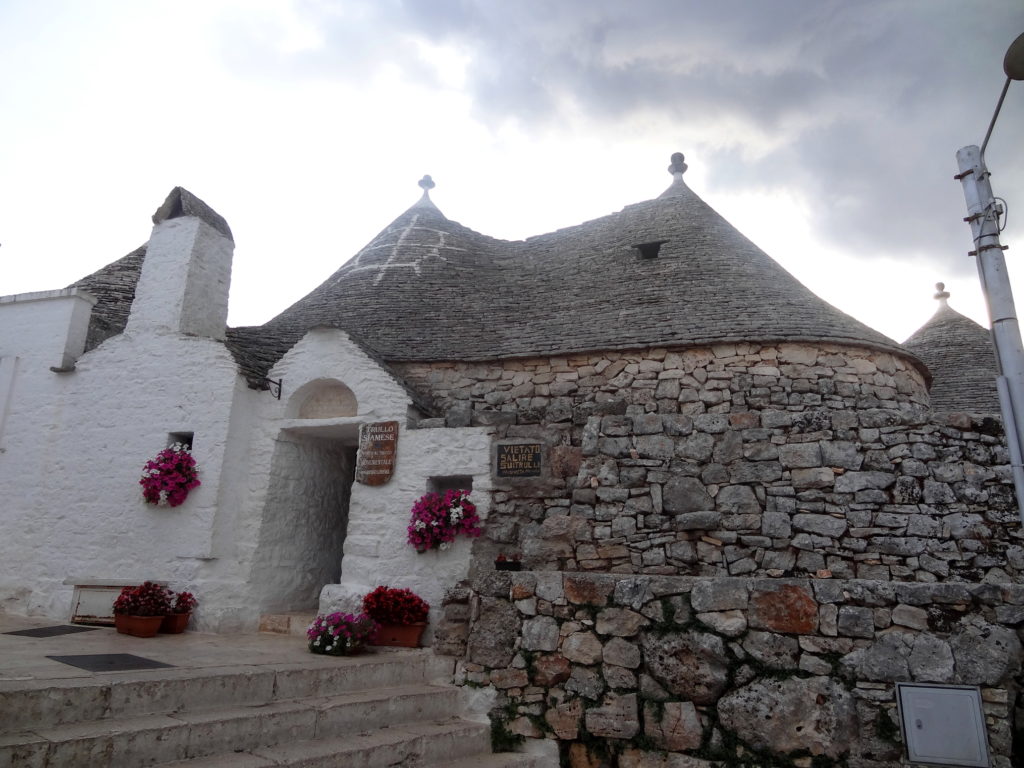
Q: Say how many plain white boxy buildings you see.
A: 1